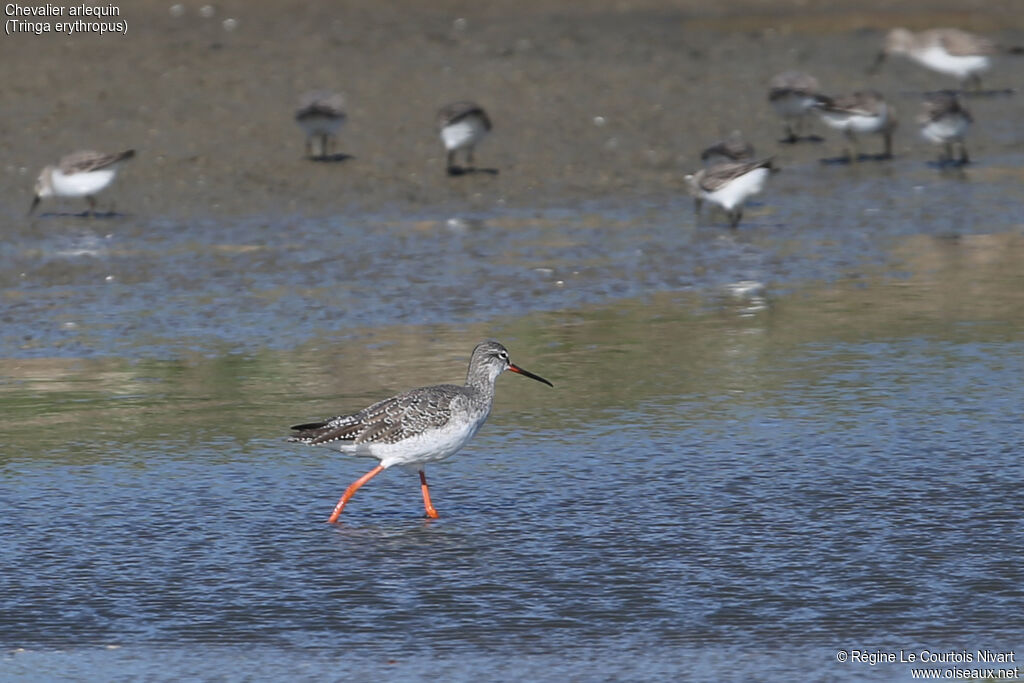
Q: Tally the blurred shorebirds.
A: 9